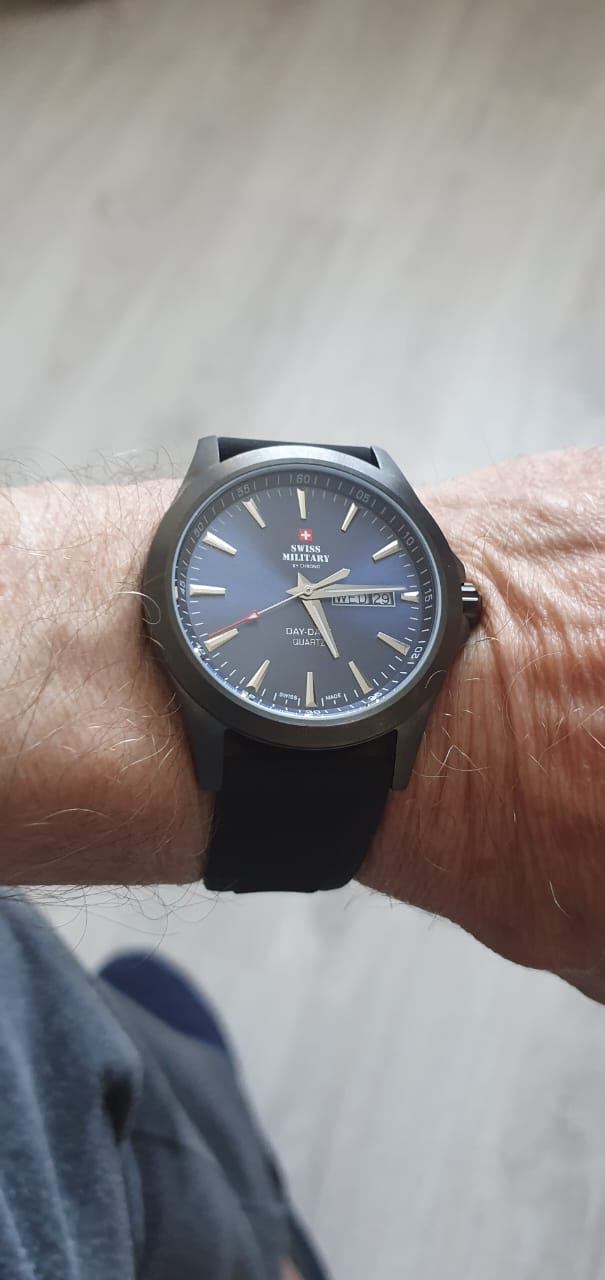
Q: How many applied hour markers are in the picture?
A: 12